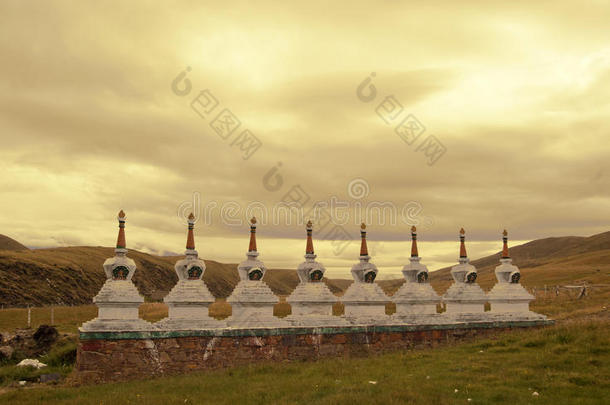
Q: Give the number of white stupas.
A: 8